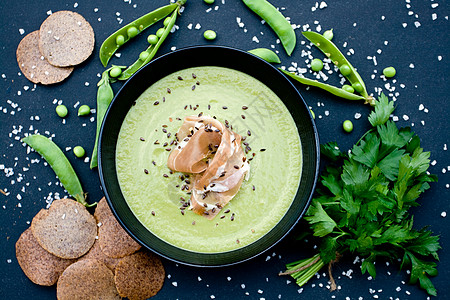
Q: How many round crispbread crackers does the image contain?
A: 8